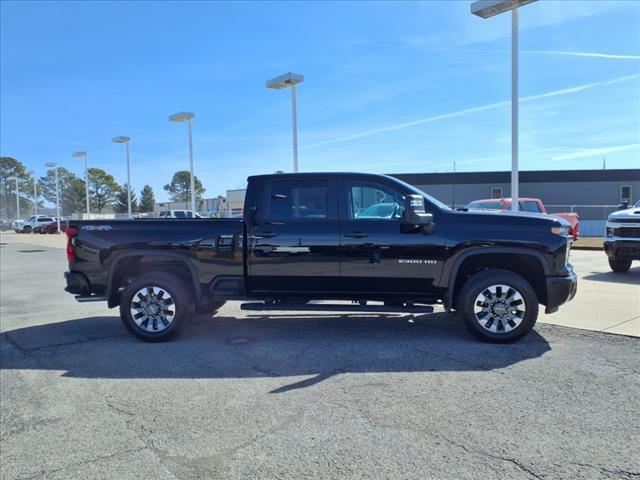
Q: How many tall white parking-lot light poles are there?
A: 8